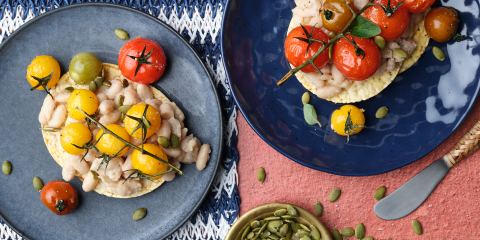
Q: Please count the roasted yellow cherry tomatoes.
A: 7